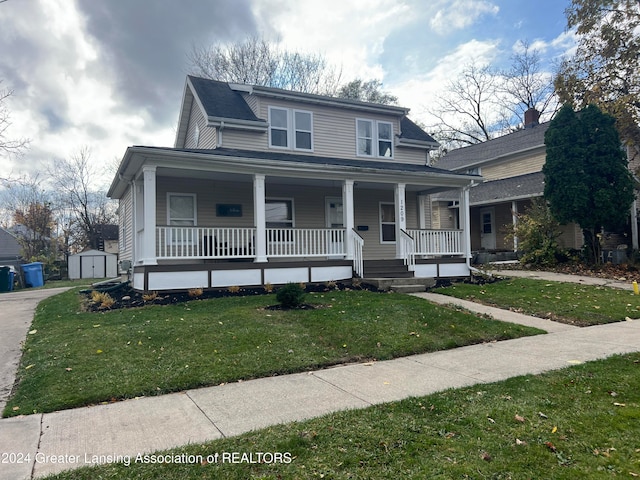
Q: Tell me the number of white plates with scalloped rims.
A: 0